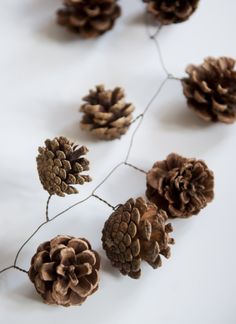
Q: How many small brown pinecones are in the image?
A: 8